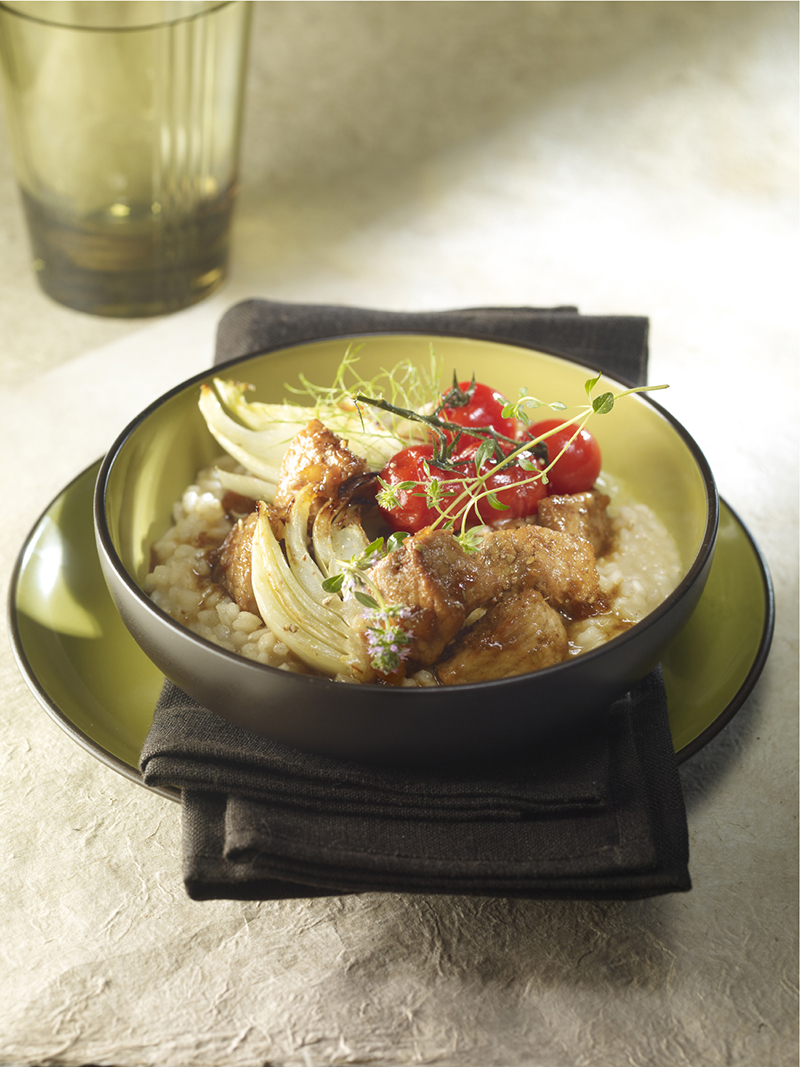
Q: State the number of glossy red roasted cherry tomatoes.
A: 4